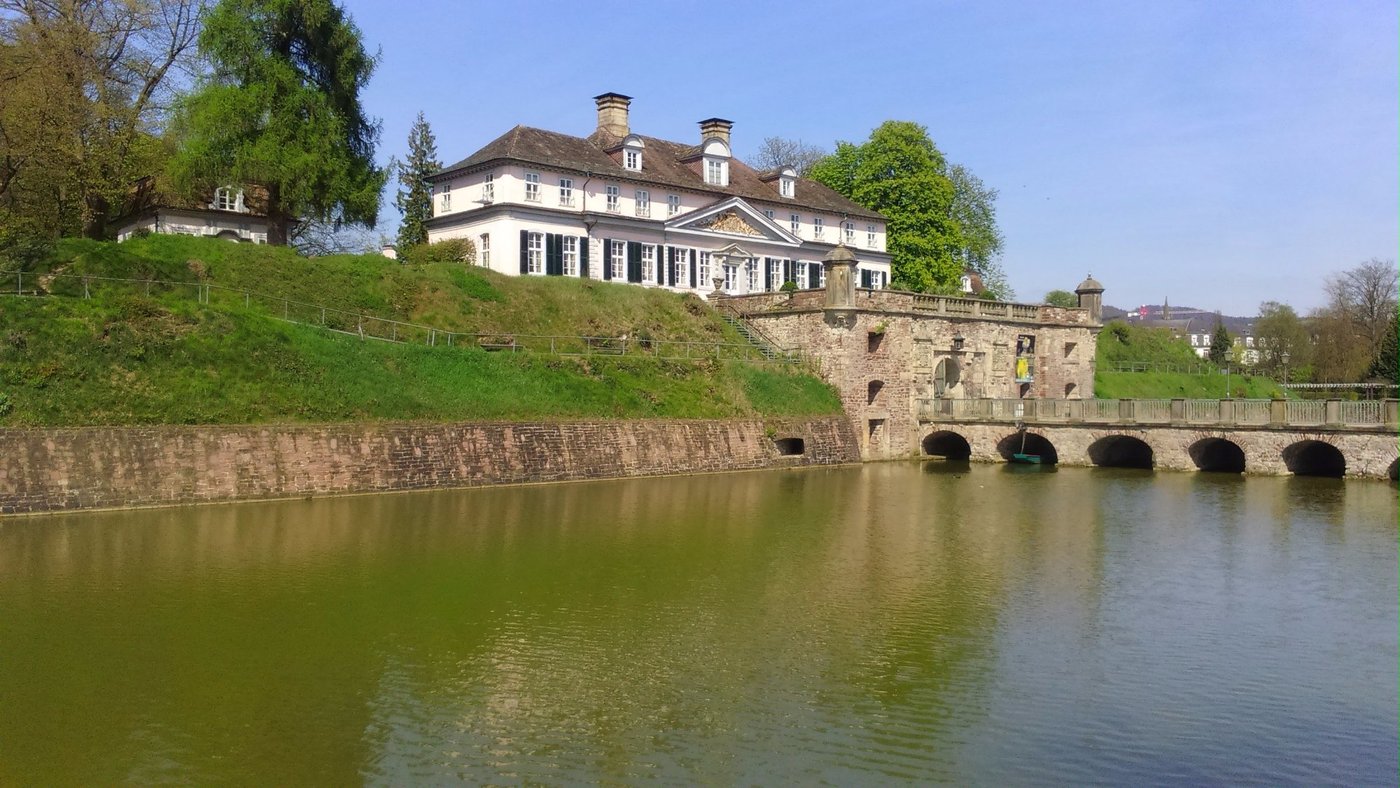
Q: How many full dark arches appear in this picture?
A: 5